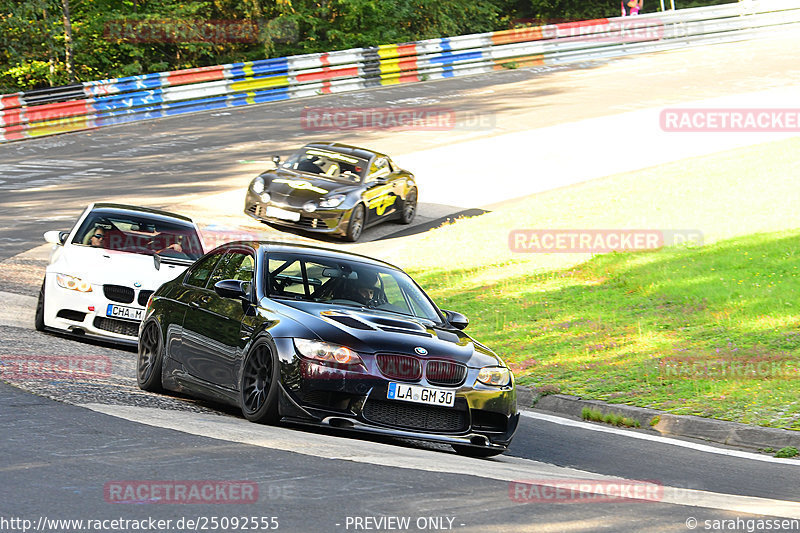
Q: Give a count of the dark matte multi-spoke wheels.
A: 2